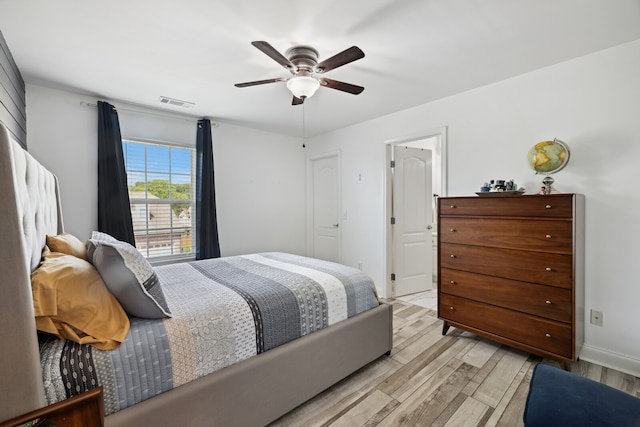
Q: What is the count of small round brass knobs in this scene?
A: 10